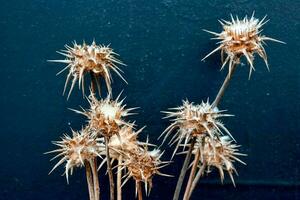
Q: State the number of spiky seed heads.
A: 8